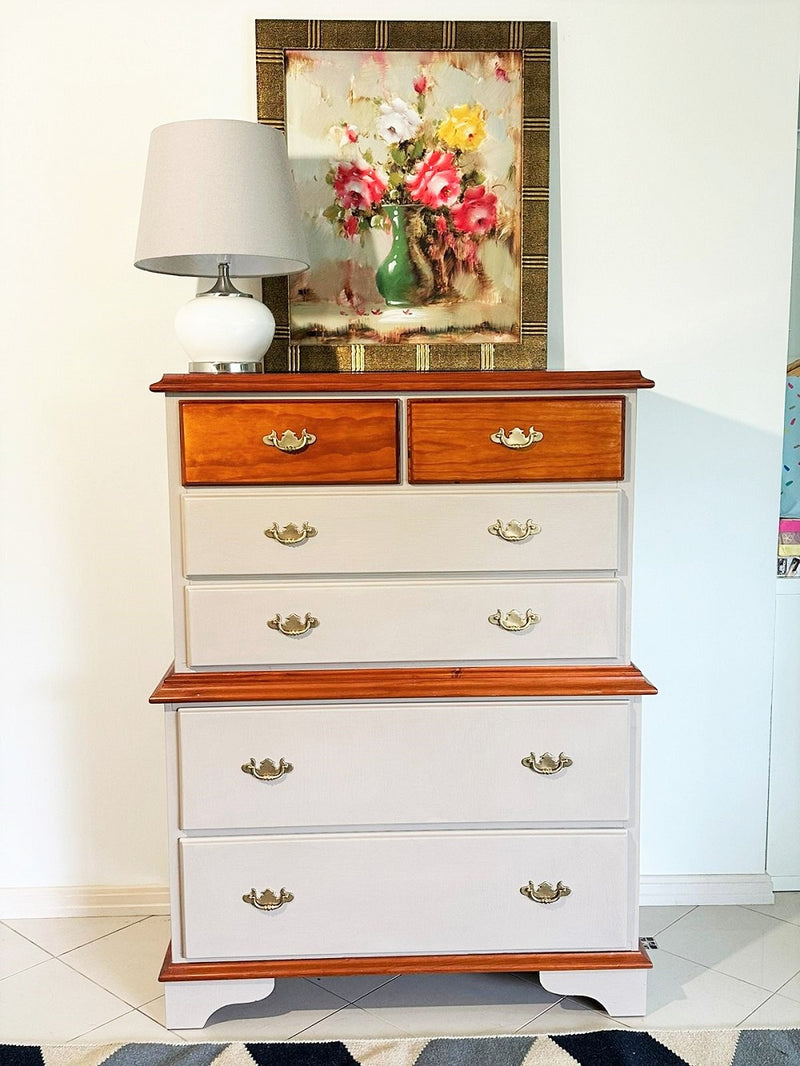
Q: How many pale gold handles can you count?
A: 10